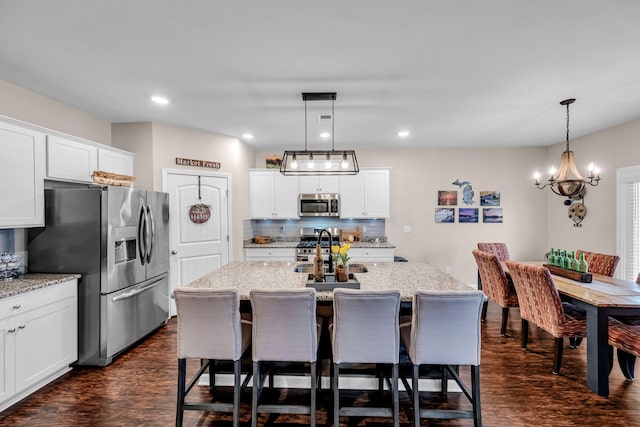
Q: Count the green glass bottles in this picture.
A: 5